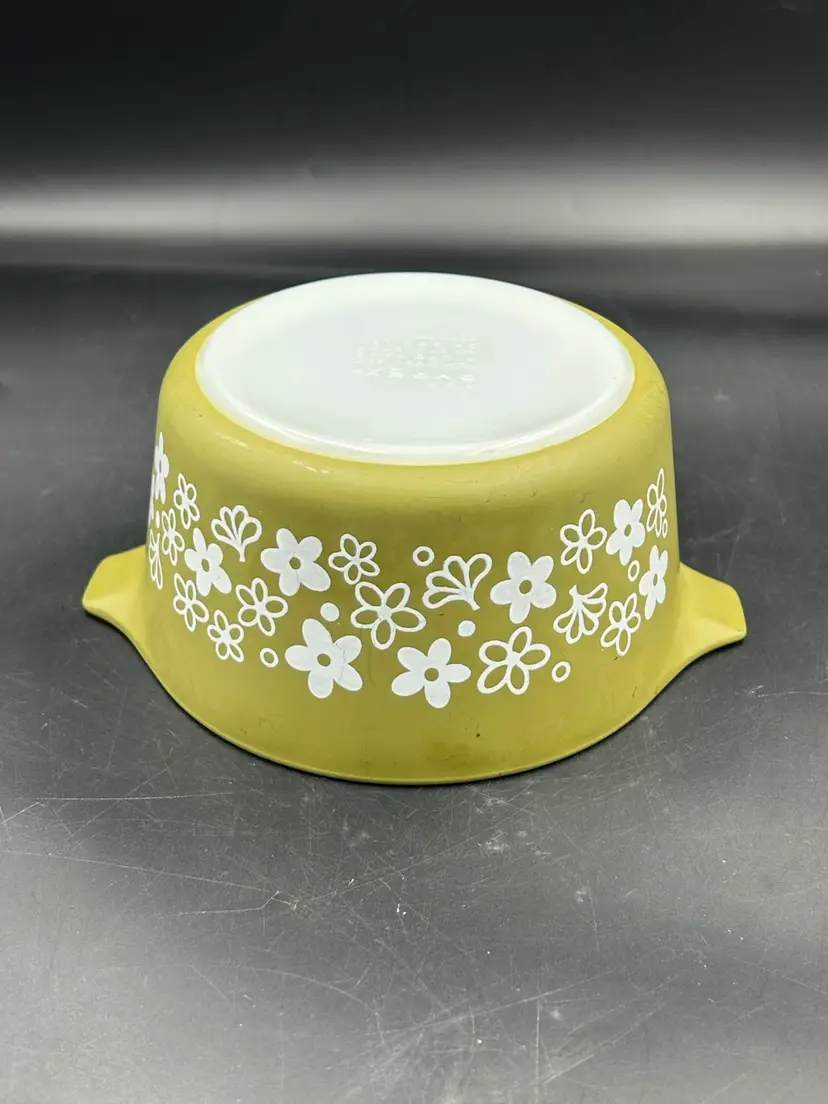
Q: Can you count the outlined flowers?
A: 11